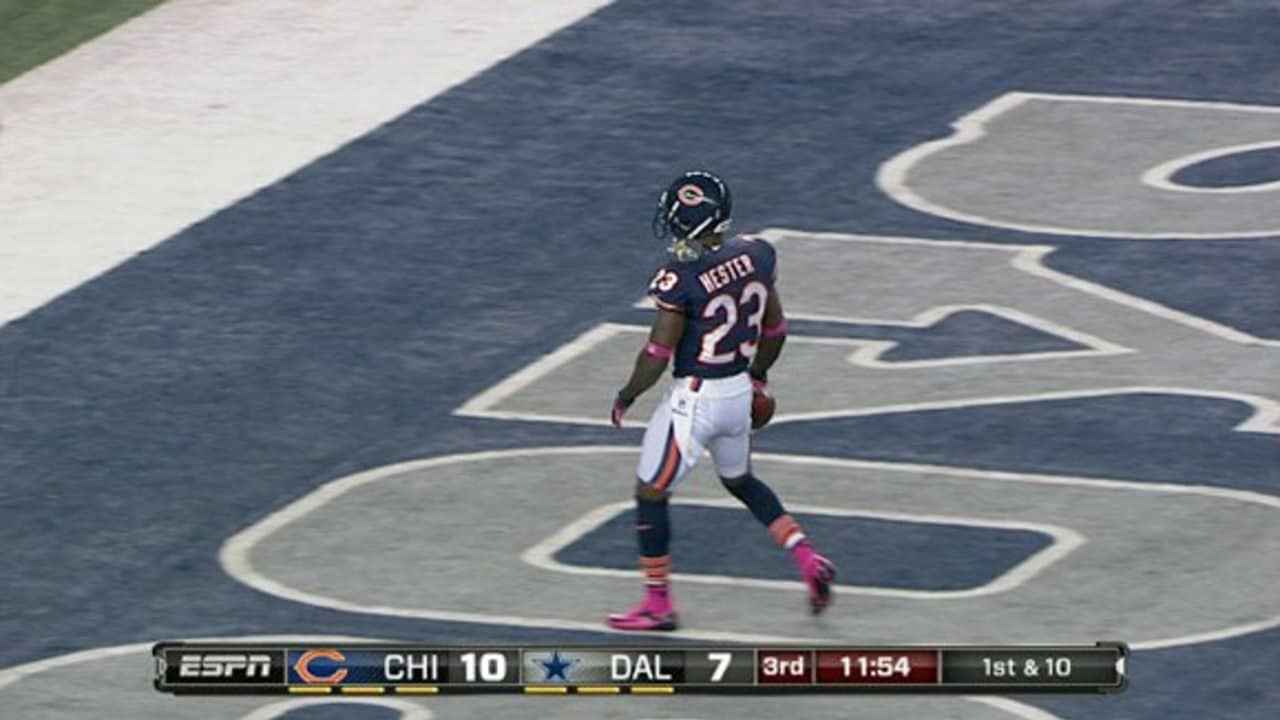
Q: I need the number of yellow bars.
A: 6